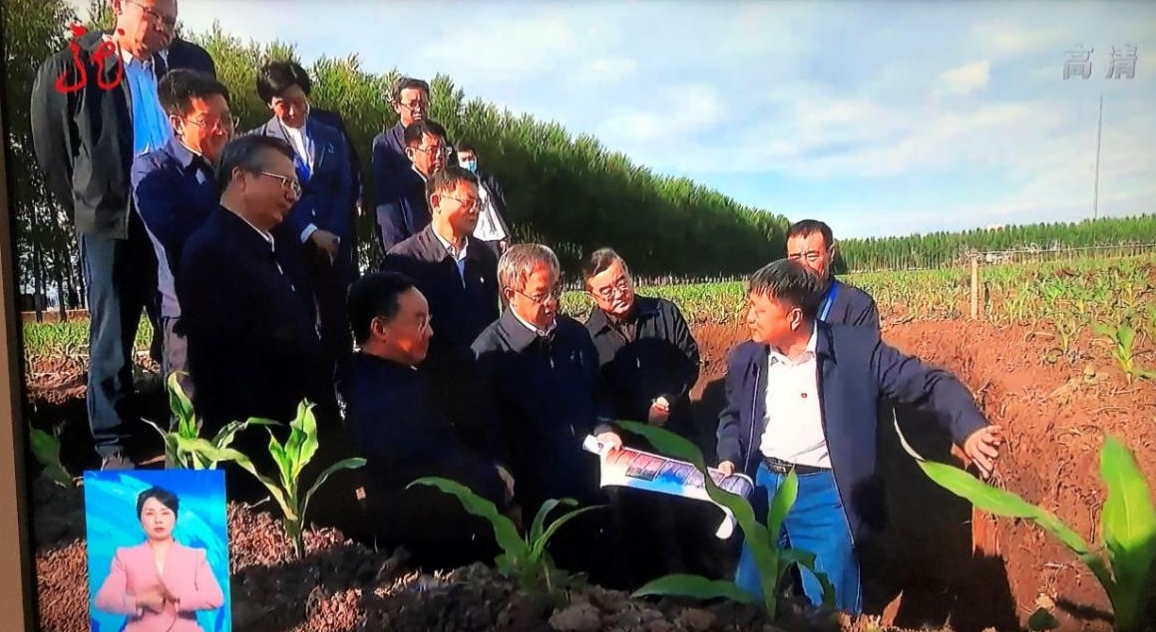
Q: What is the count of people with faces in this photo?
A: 14